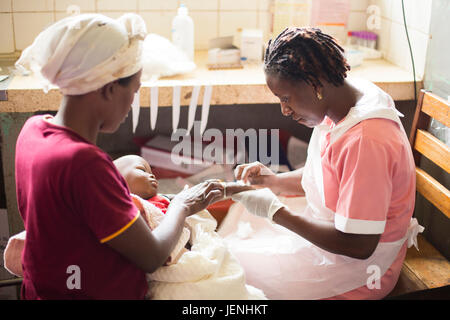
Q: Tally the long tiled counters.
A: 1